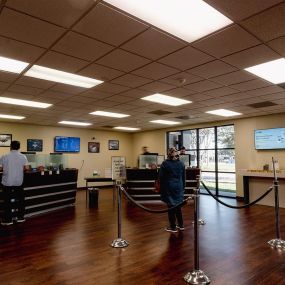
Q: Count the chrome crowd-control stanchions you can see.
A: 4